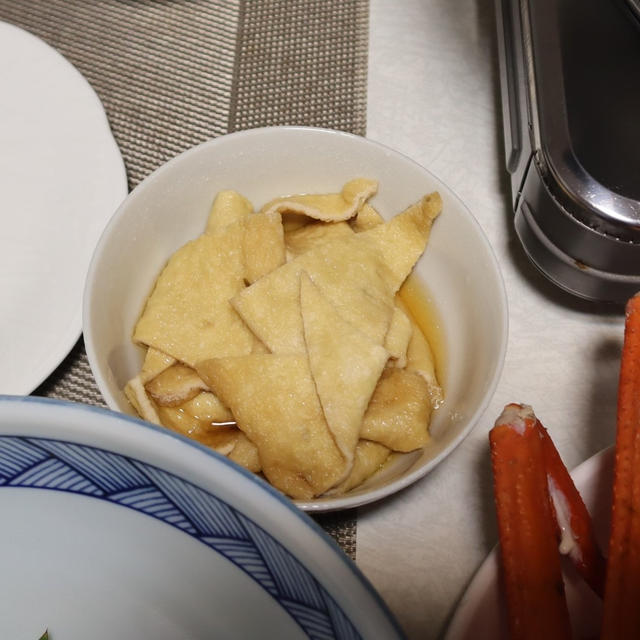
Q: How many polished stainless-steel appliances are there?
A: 1